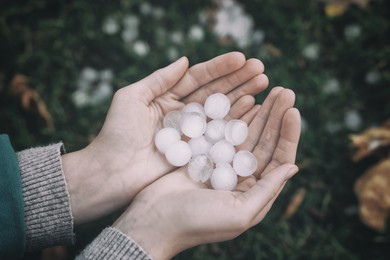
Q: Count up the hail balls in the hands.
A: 13